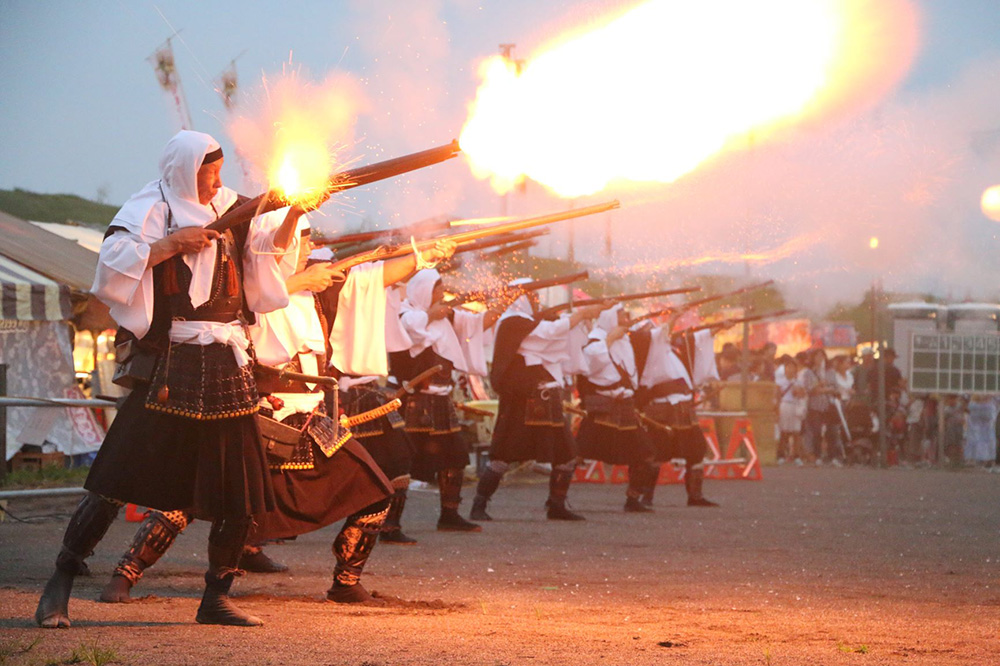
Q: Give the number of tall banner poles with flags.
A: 2